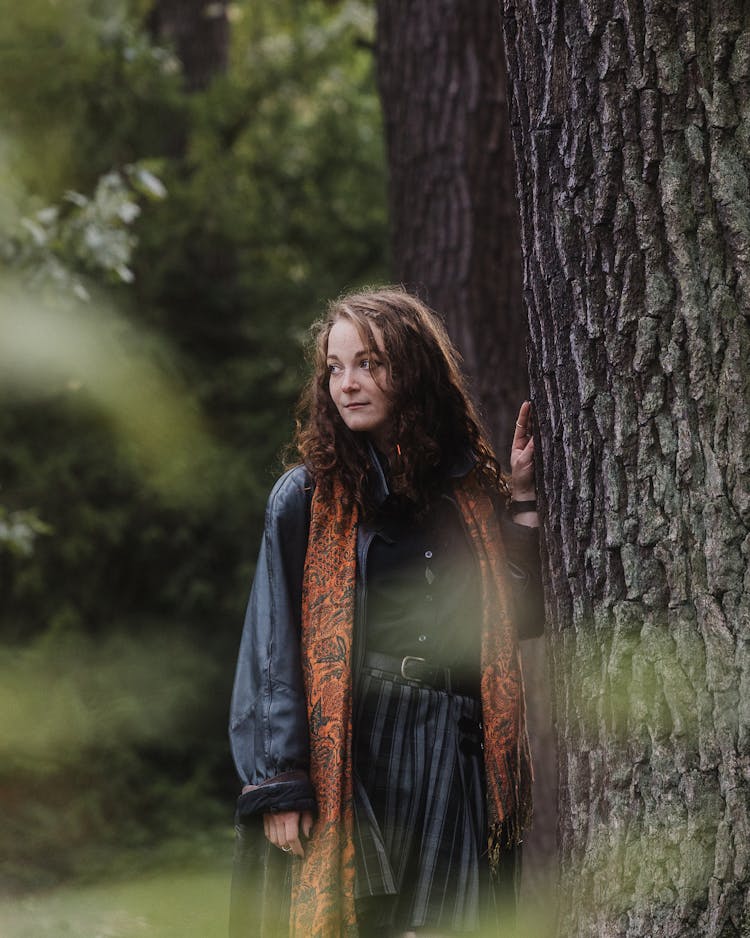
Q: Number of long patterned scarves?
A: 1